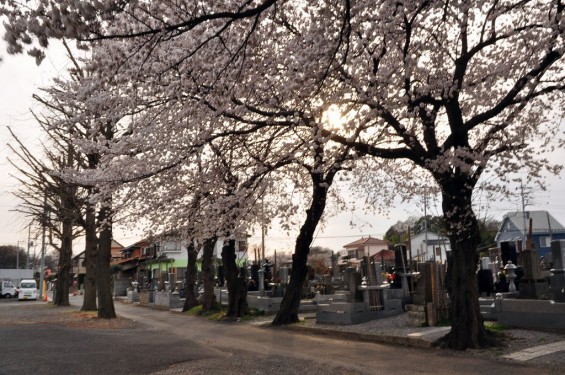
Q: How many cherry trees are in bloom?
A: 5